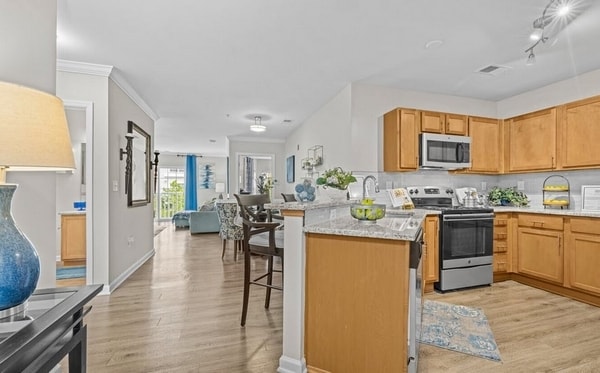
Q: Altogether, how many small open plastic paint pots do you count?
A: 0